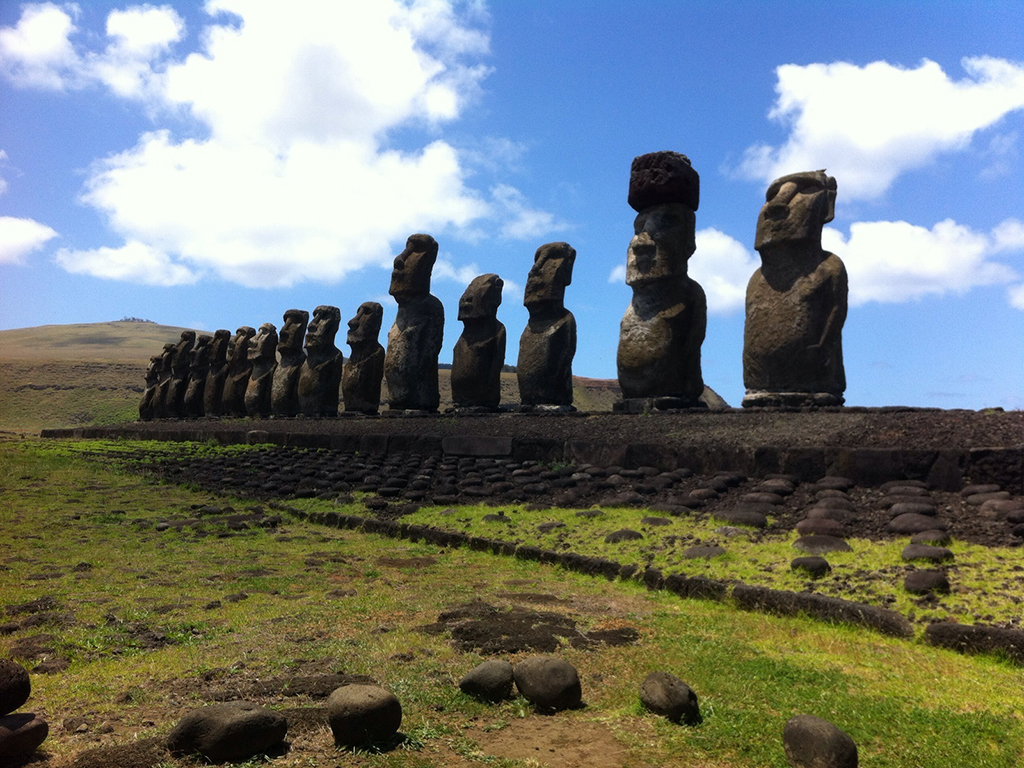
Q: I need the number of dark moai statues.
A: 15